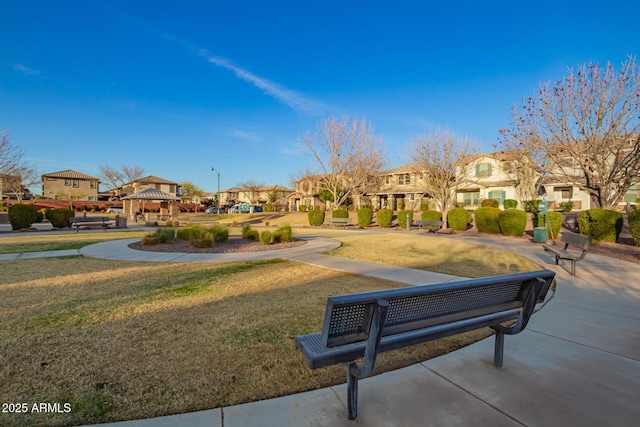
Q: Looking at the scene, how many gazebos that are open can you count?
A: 1